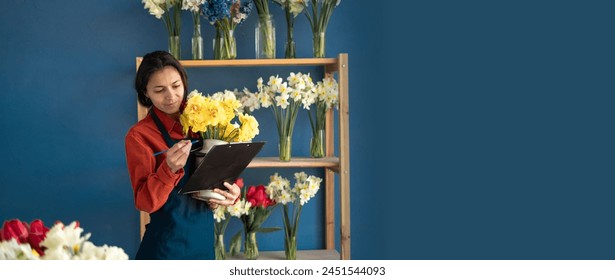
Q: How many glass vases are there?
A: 11